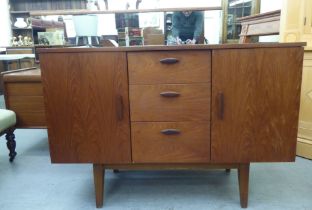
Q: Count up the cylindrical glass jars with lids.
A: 0